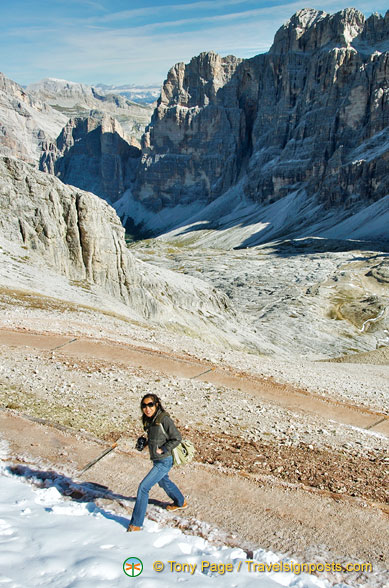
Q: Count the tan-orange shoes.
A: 2